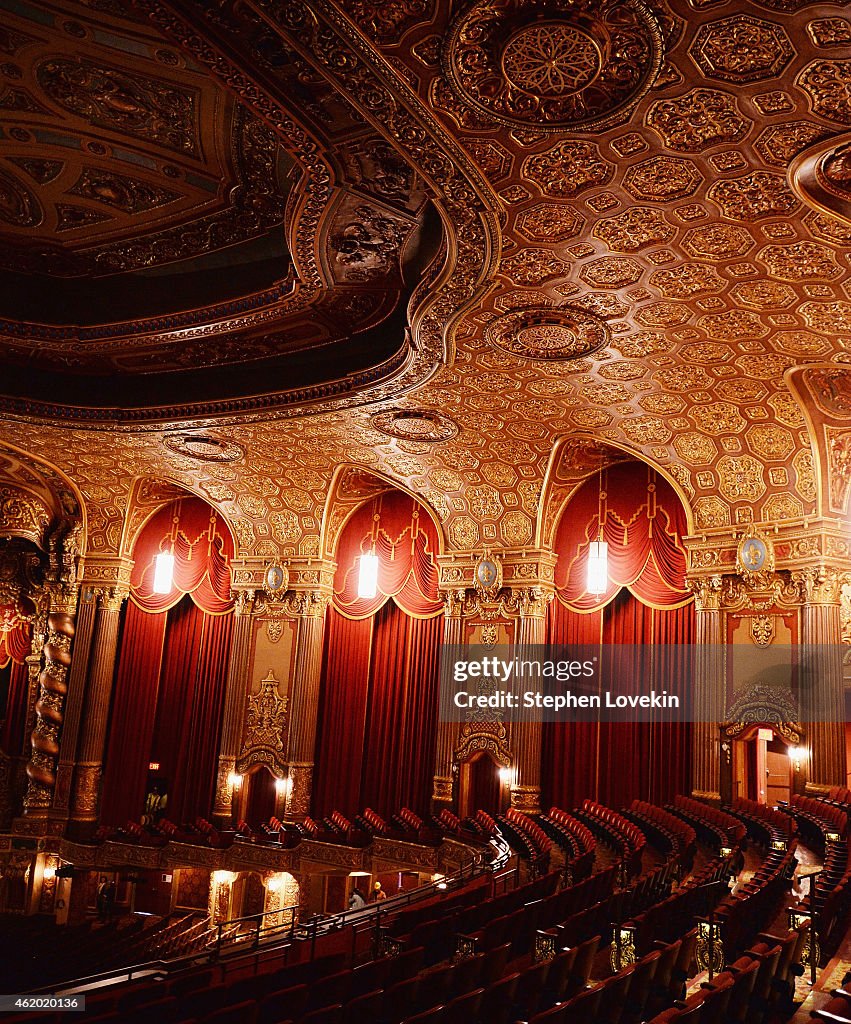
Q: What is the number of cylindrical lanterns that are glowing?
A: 3